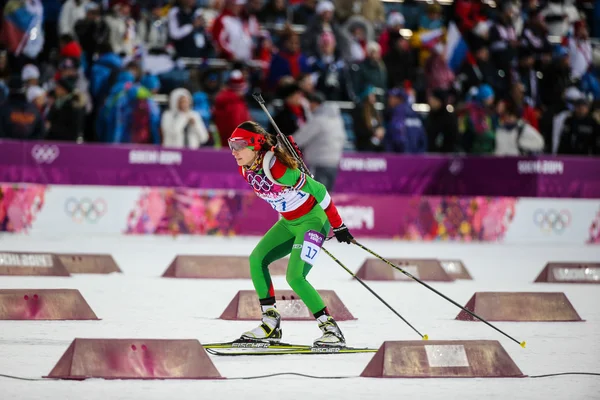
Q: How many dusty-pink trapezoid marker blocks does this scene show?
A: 11